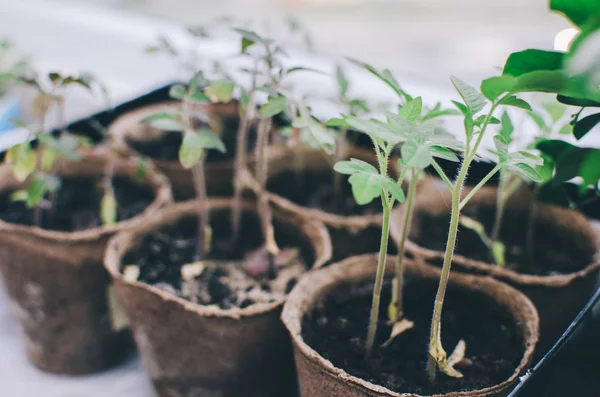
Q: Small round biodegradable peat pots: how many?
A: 6